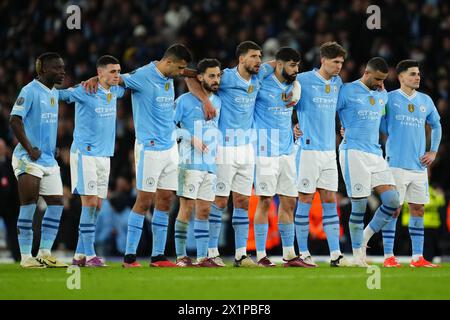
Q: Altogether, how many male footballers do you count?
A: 9